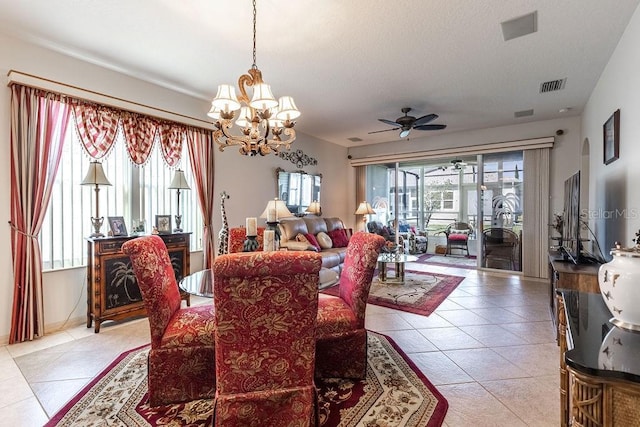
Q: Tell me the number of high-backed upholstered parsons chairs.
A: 4